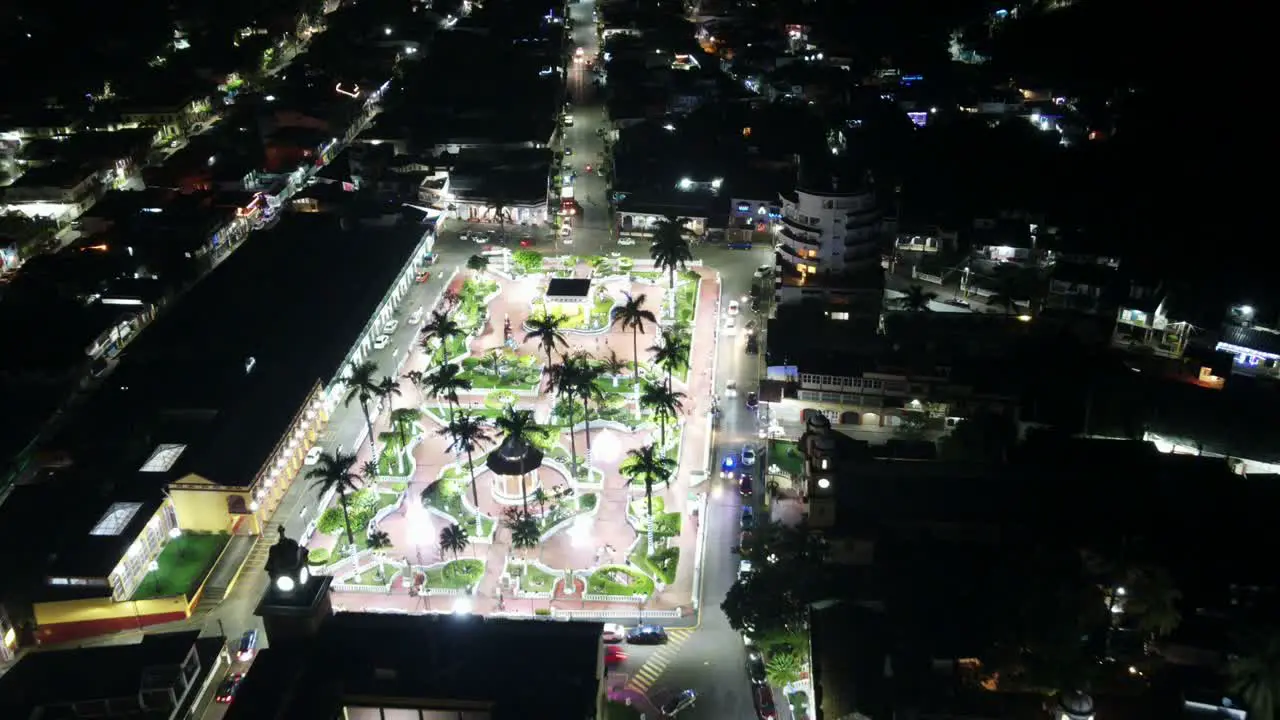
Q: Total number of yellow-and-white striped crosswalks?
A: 1